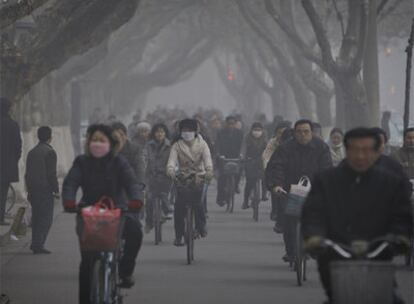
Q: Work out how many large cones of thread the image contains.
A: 0